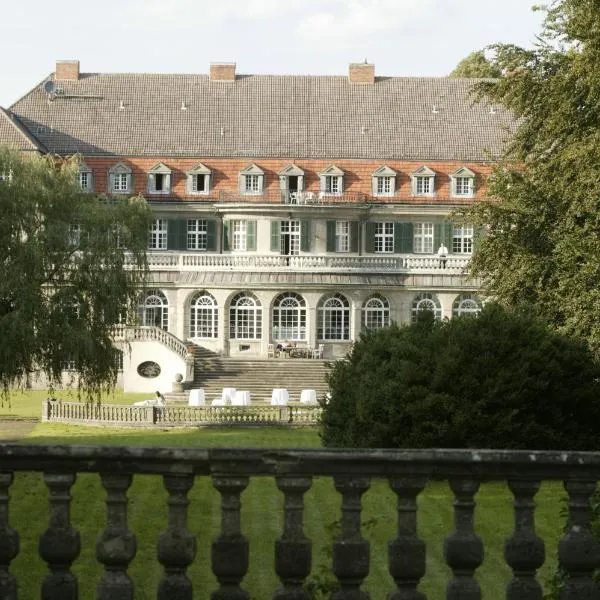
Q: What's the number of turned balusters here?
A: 11